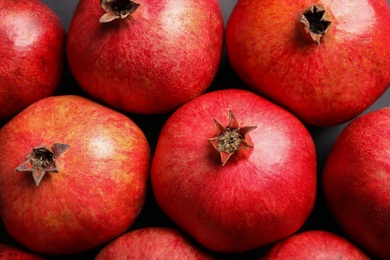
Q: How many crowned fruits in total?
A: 4